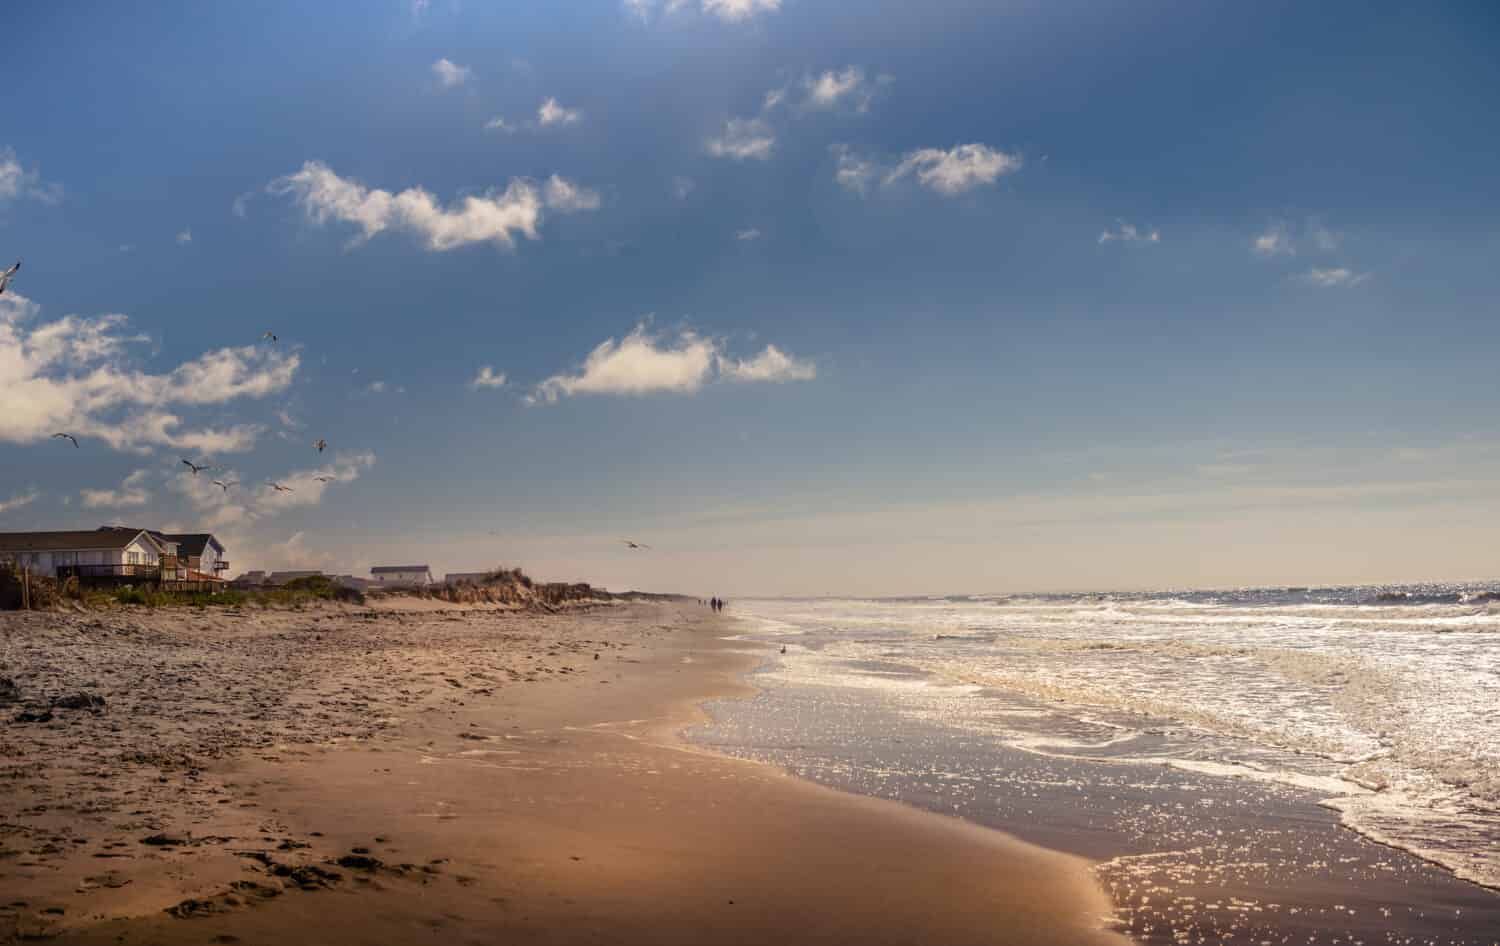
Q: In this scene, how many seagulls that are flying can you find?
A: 9